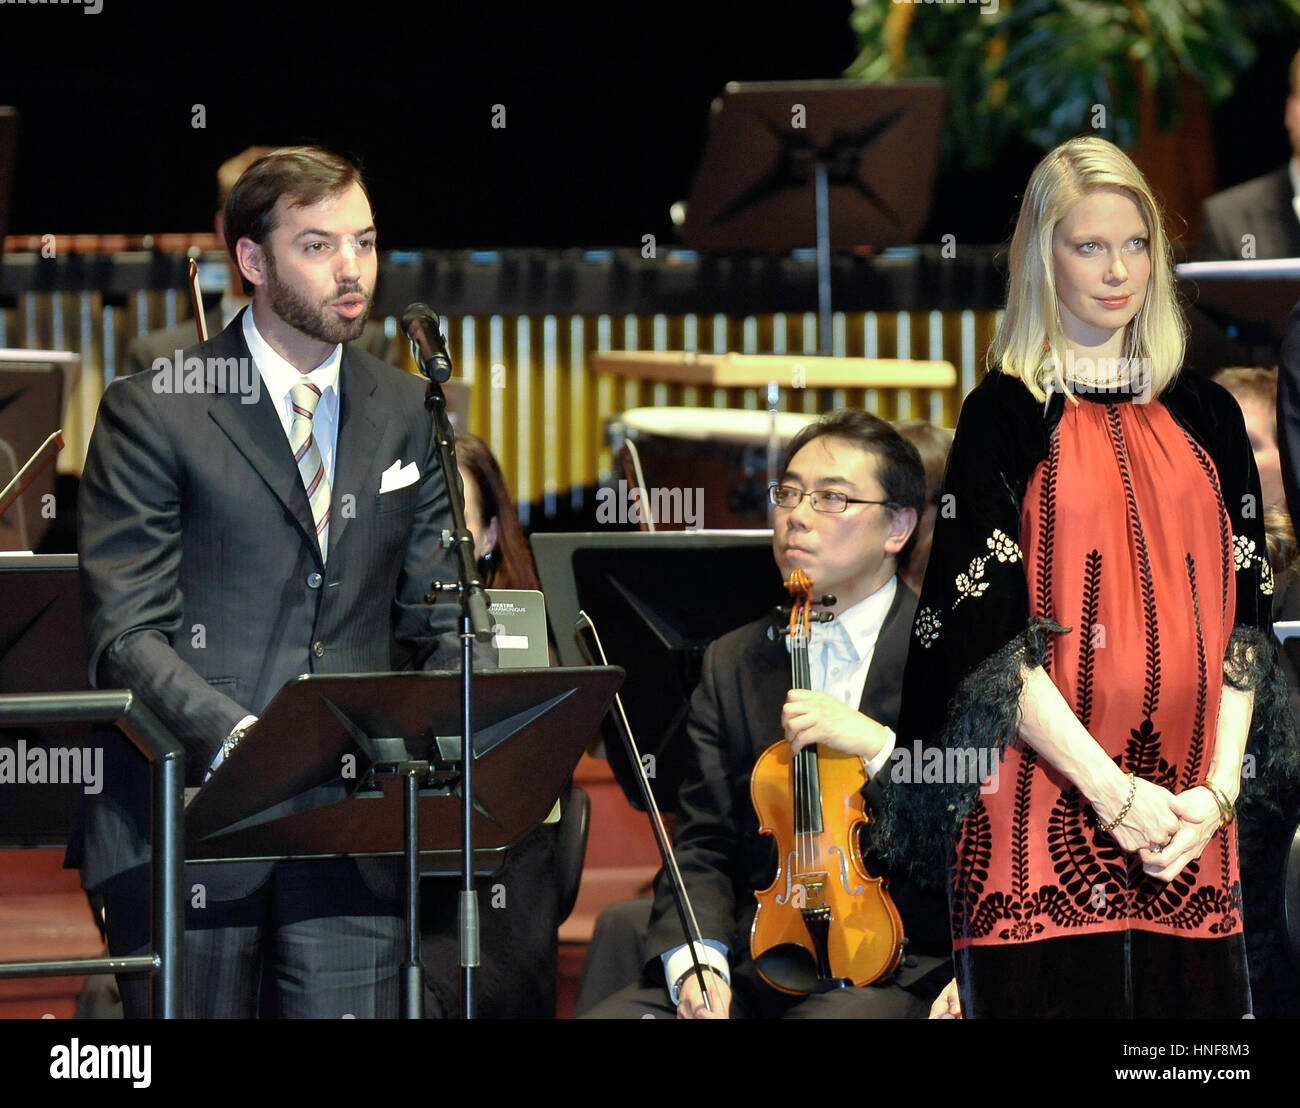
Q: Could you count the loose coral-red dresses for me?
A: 1